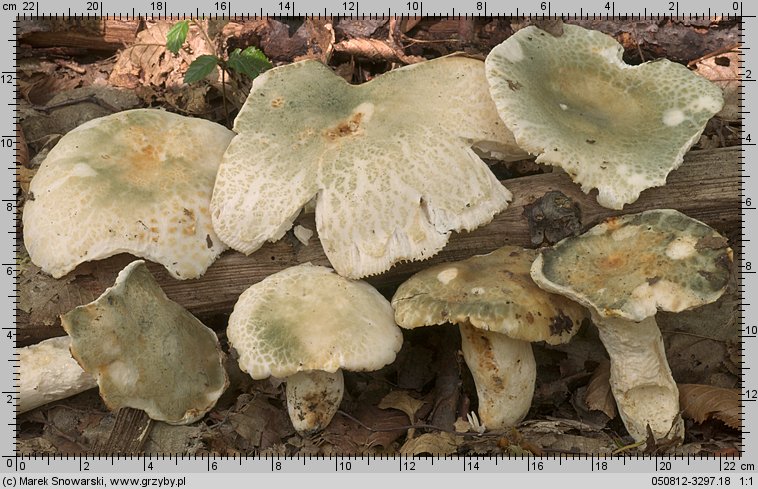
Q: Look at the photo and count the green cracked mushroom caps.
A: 7